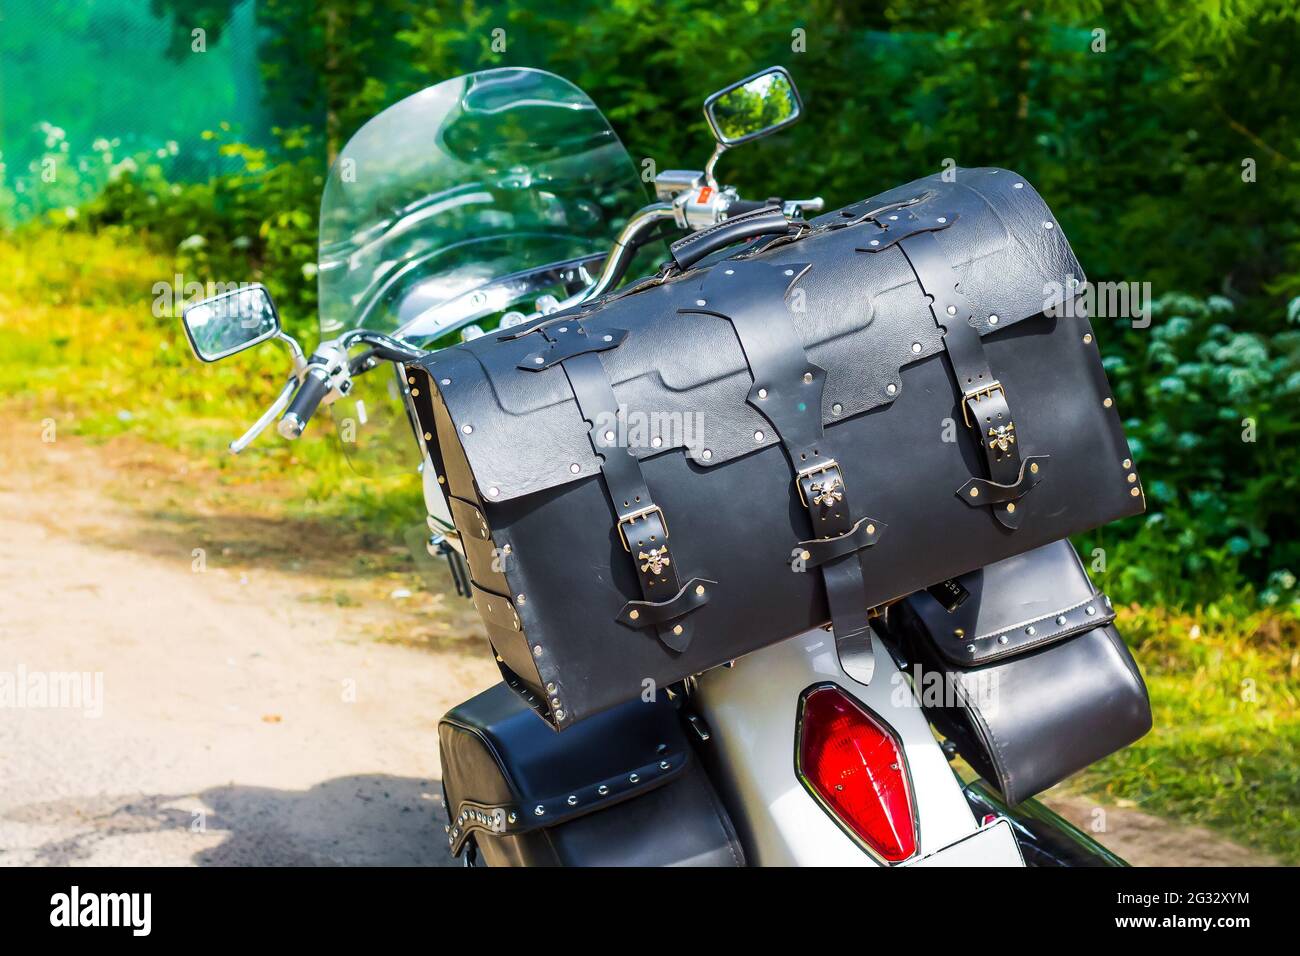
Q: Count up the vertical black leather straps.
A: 3